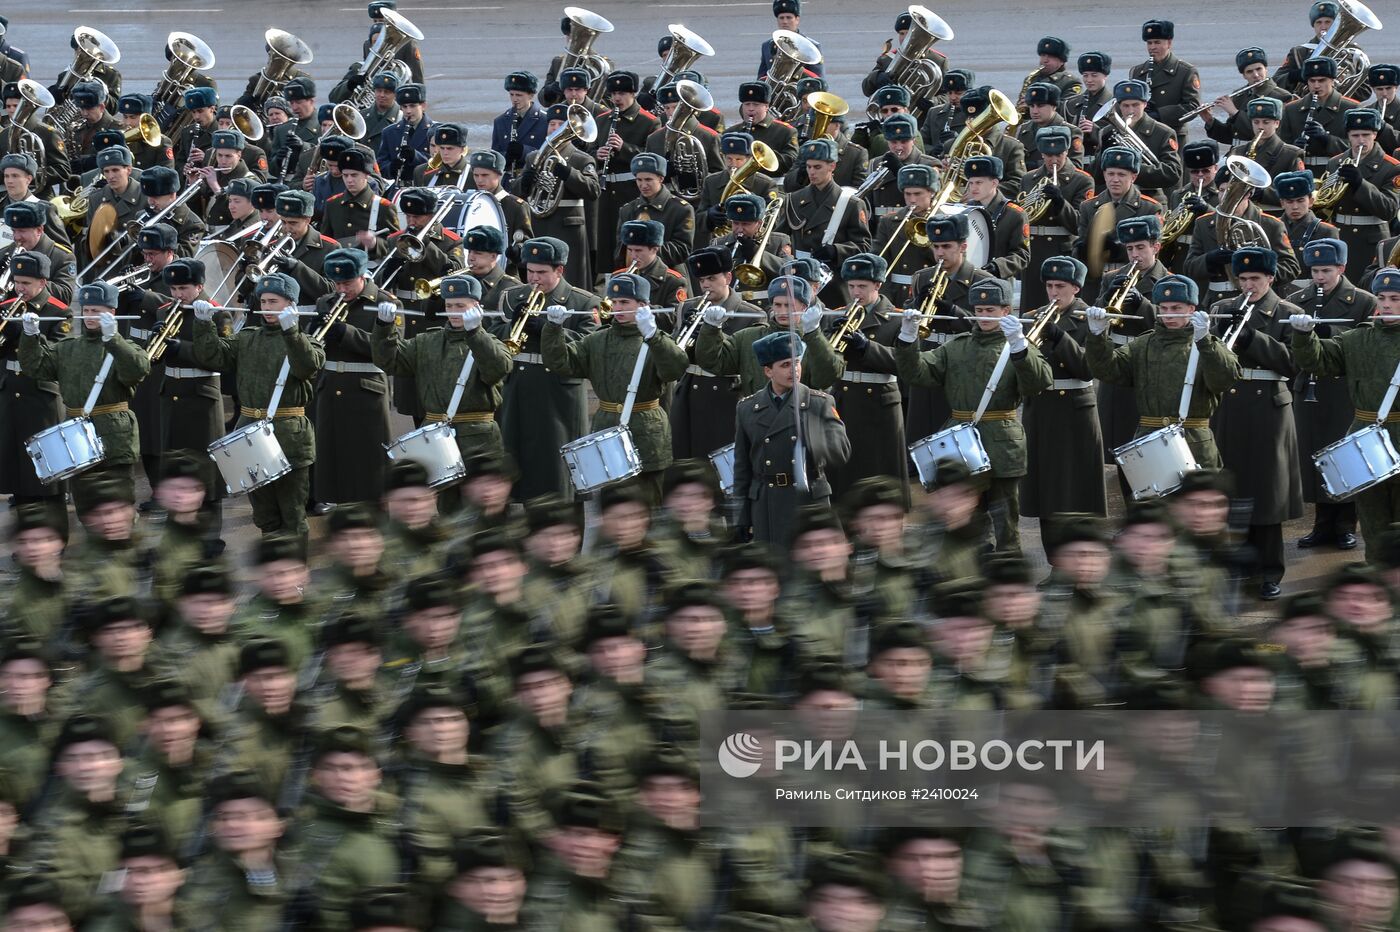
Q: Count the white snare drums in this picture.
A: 8